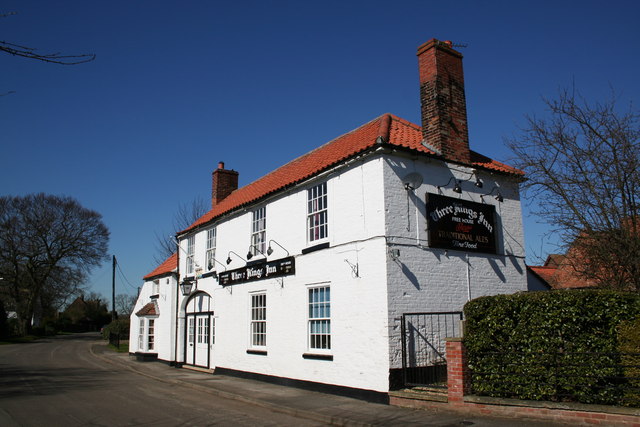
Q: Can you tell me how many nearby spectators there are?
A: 0